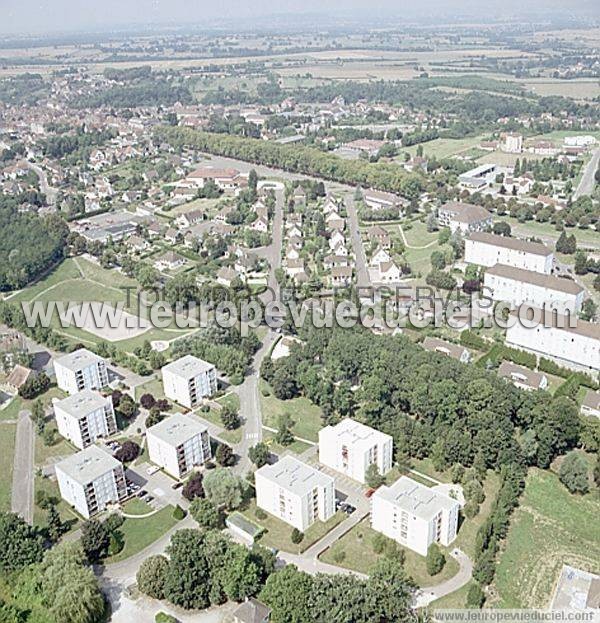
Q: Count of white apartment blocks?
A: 11